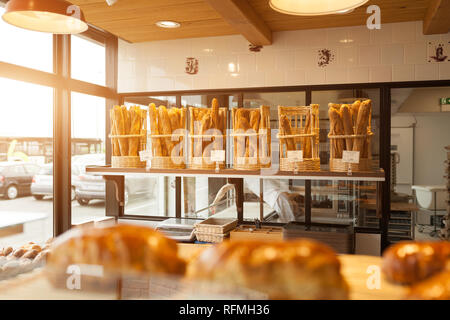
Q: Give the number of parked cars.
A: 3